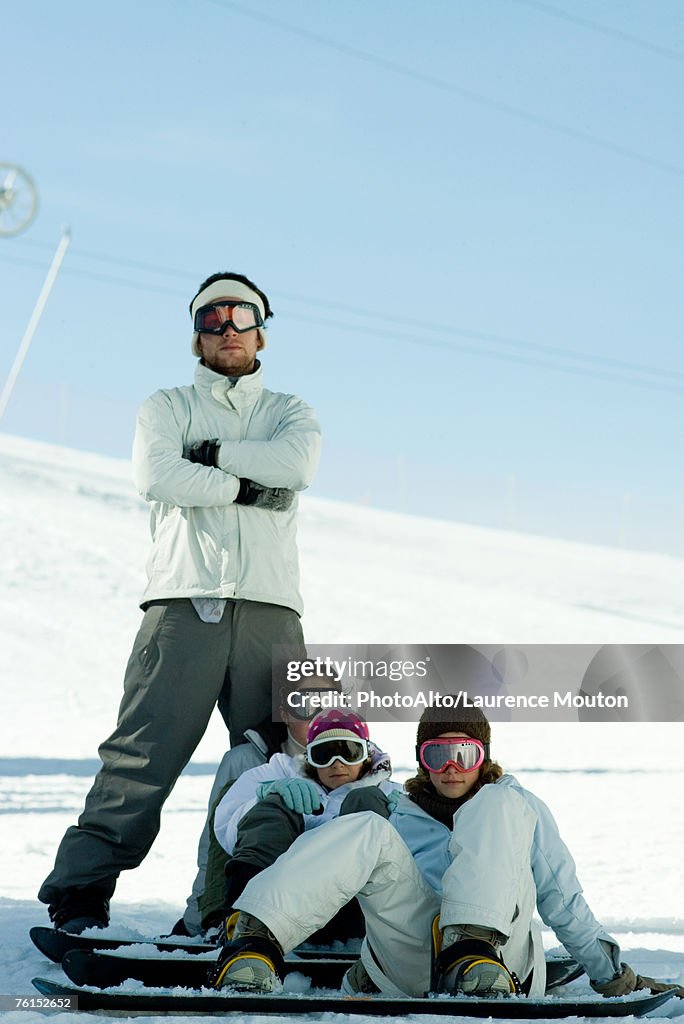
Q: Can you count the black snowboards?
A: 3